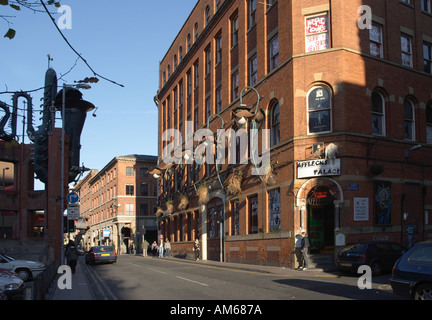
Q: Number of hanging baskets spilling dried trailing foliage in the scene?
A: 6